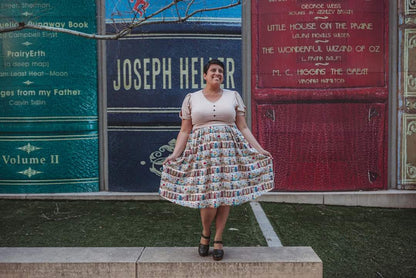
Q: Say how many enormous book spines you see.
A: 4